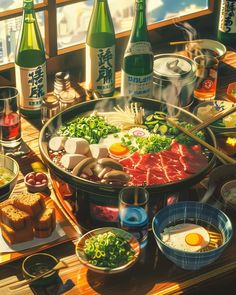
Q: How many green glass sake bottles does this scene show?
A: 4